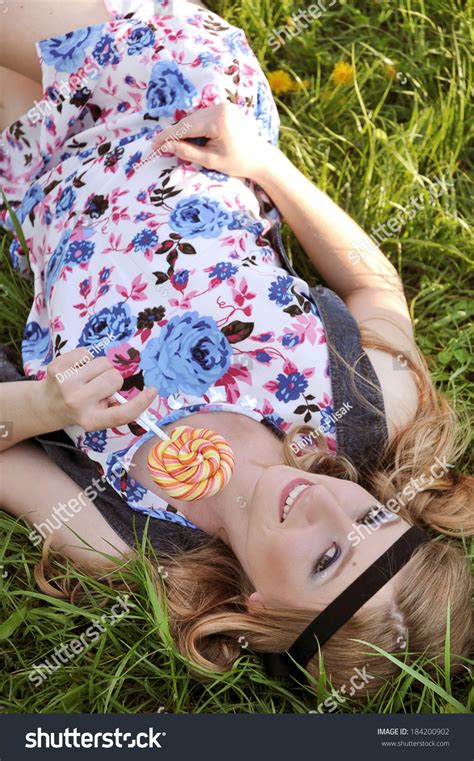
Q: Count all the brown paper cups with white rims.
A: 0